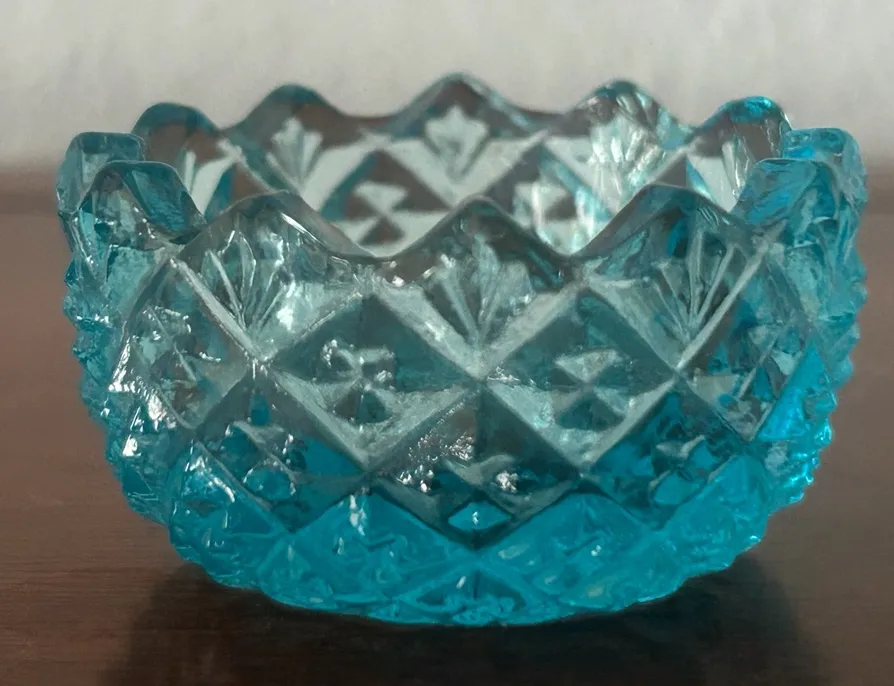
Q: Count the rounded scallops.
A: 12